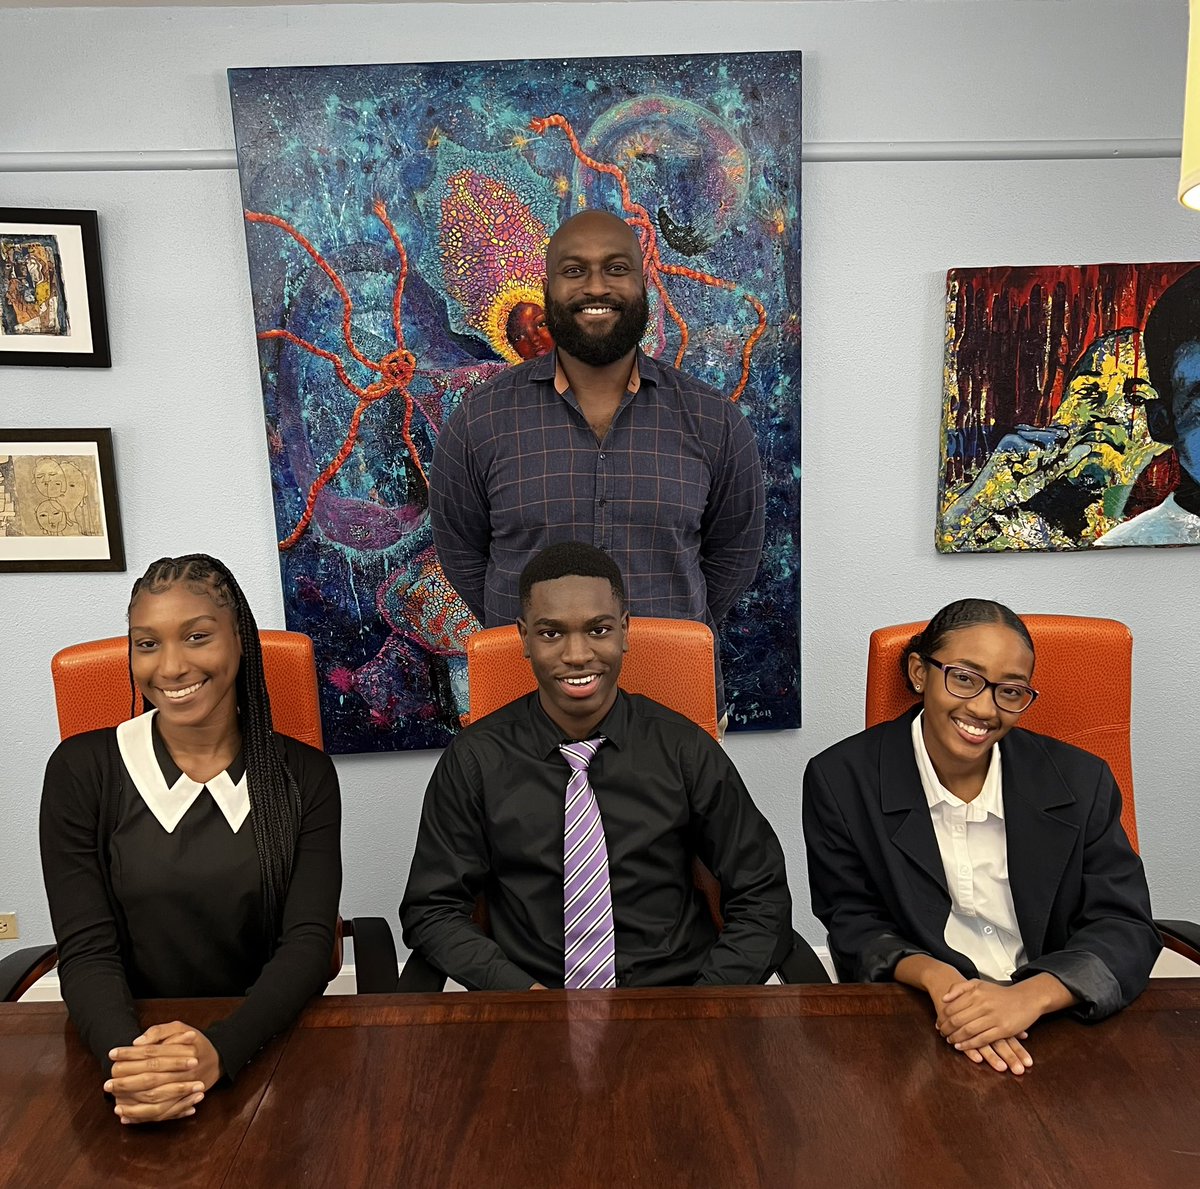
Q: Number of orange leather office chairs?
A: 3